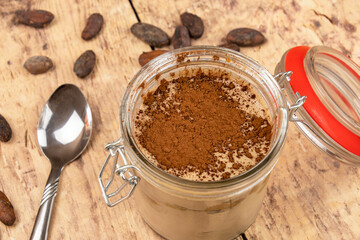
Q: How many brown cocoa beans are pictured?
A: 12